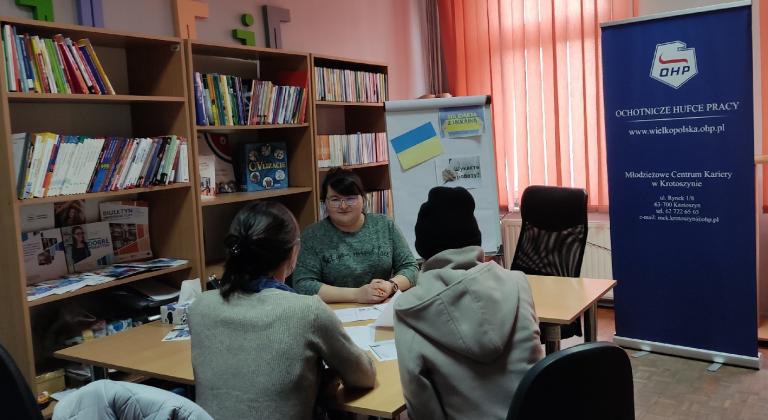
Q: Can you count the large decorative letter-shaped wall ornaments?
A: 5